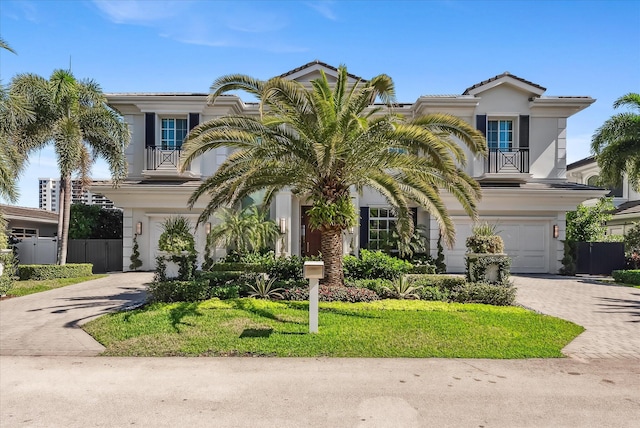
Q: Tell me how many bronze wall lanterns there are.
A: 5